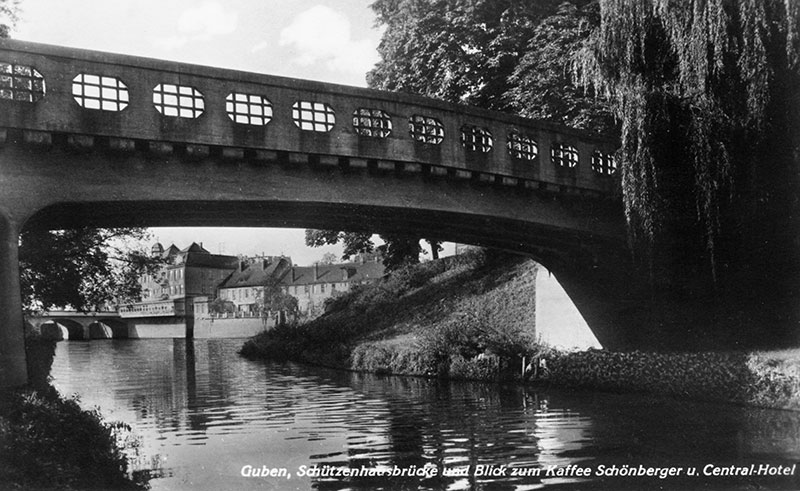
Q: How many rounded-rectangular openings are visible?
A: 11